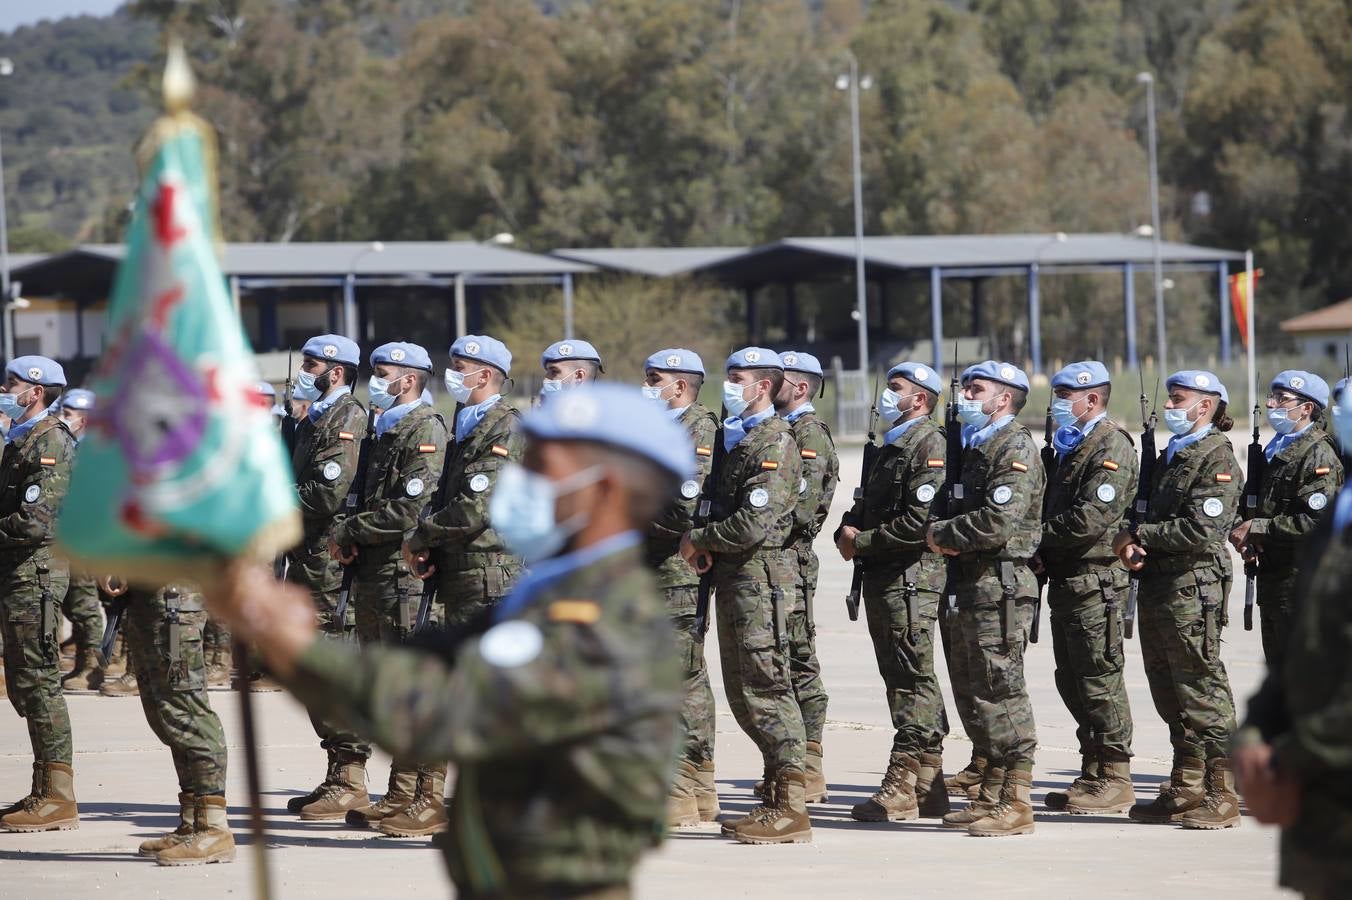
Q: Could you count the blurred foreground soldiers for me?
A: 2